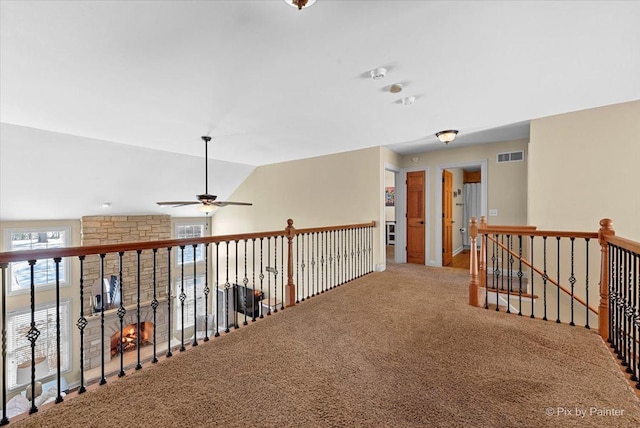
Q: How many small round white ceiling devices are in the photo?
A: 3